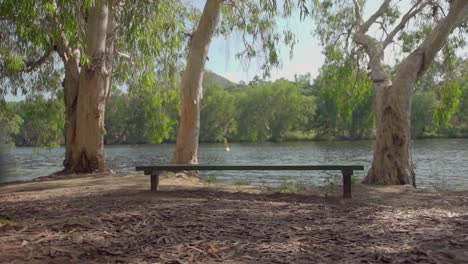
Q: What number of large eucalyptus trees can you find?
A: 3